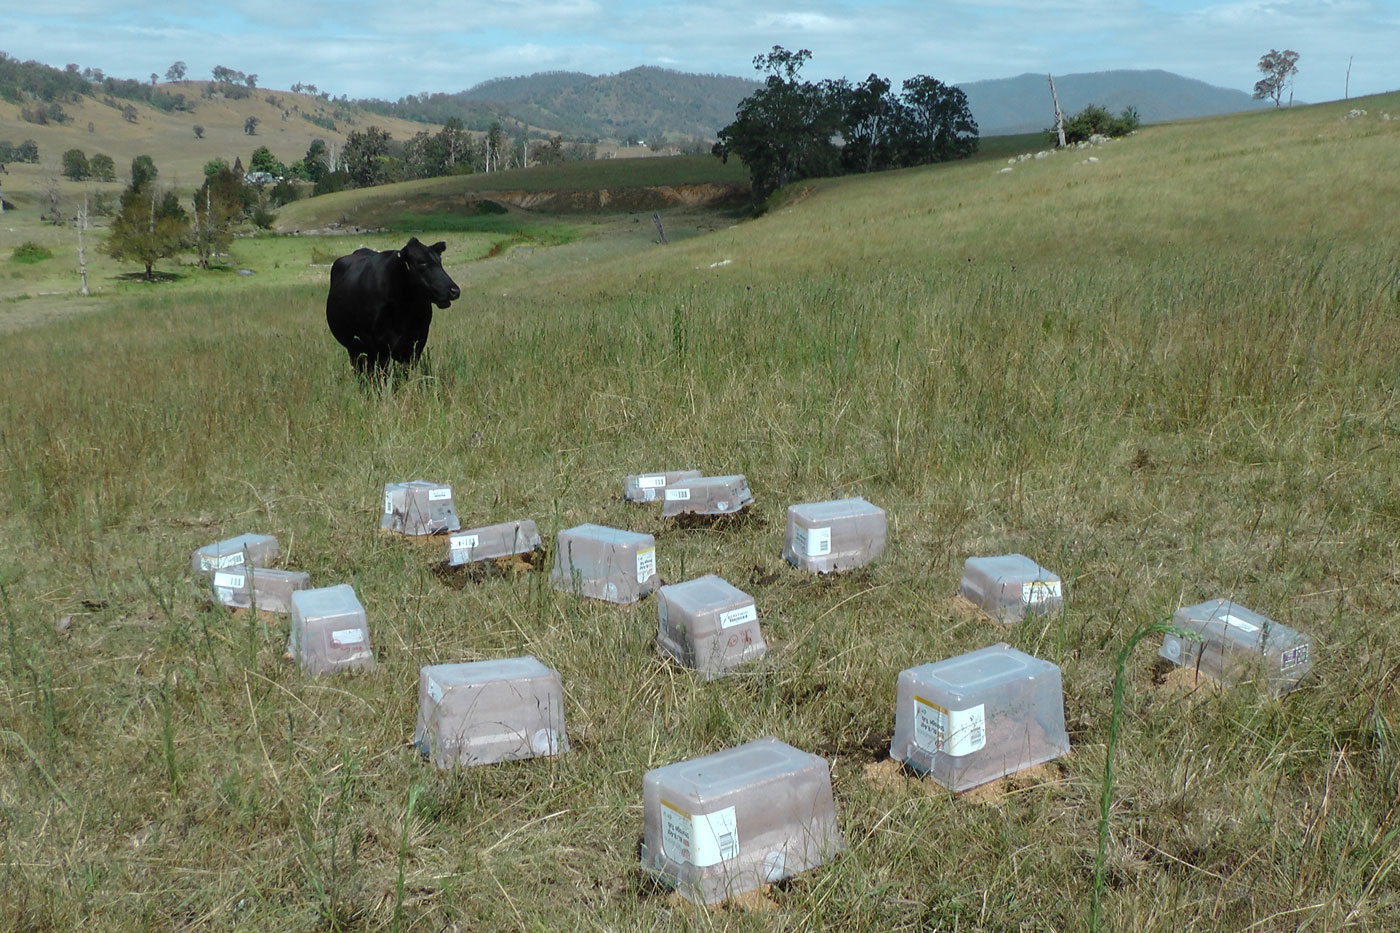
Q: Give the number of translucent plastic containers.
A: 15